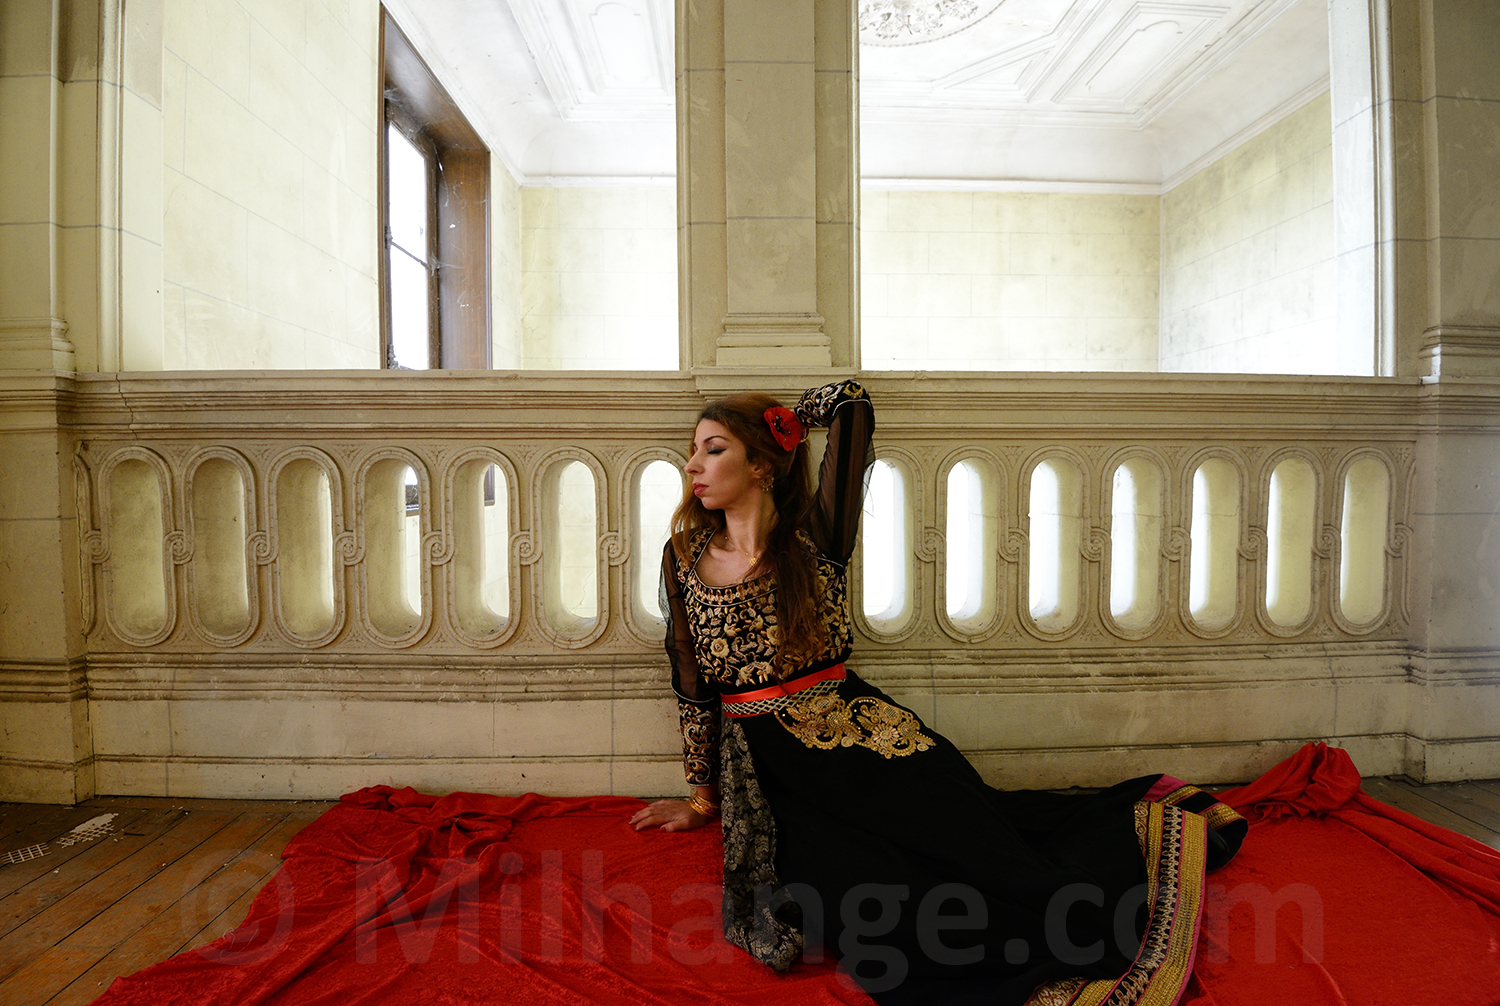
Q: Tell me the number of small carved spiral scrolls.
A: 14